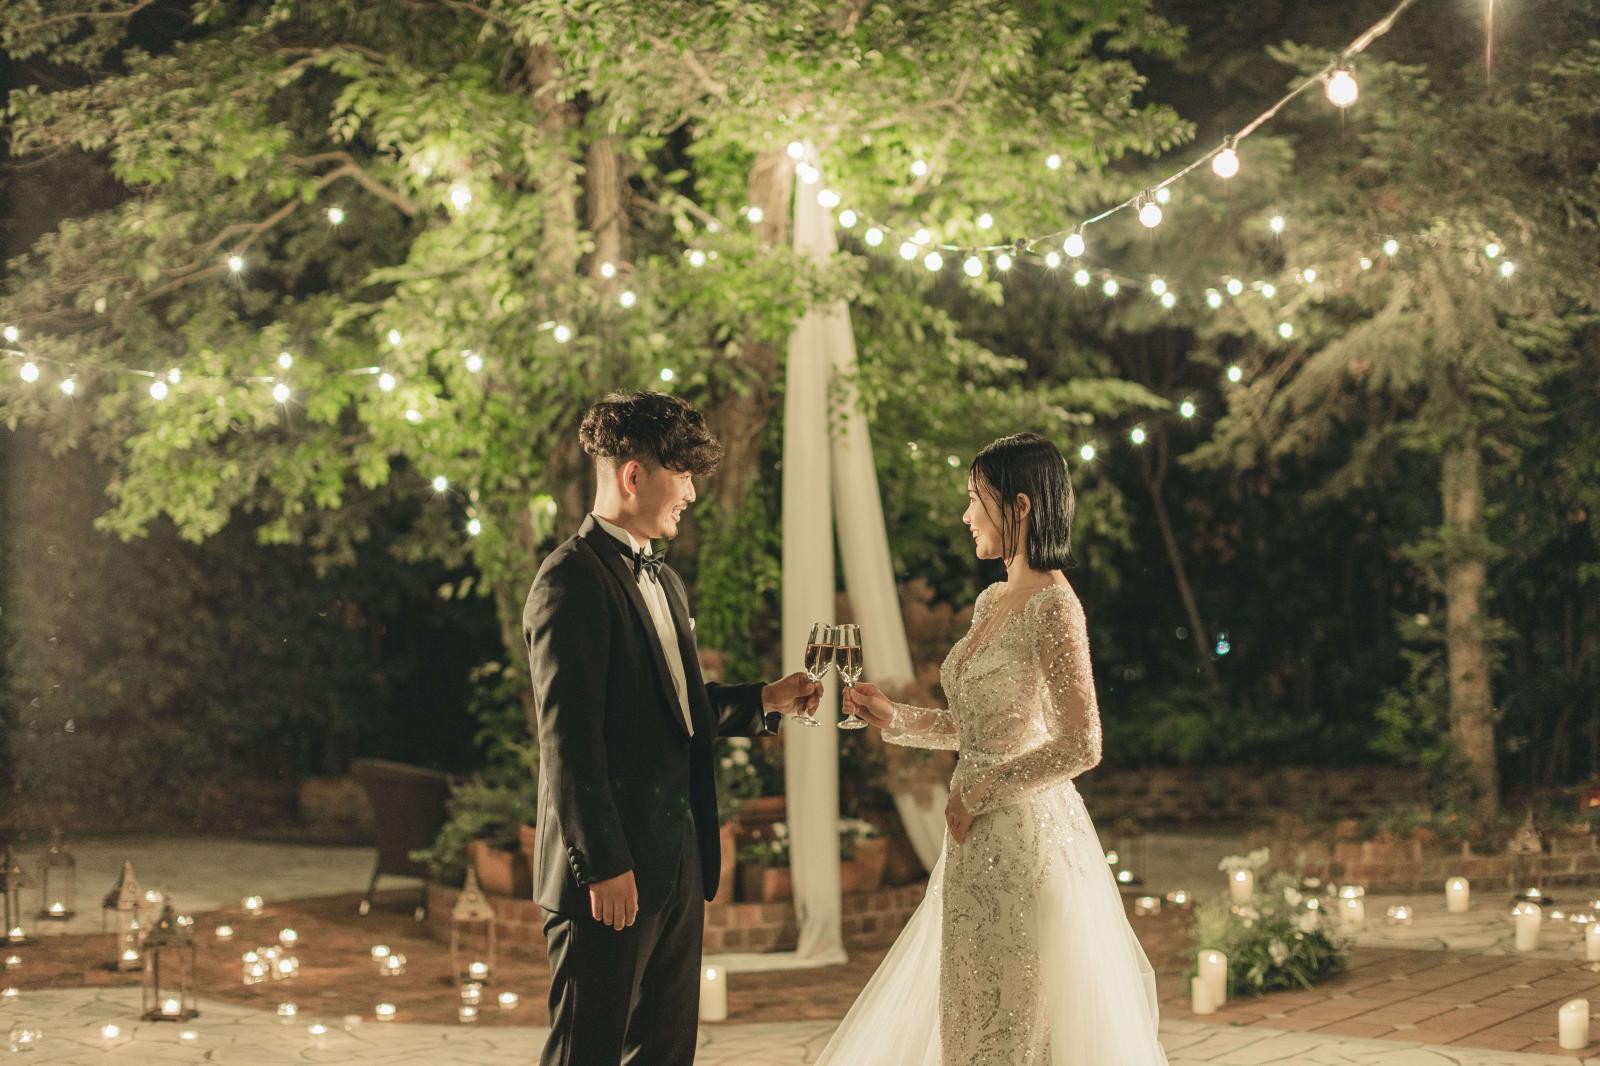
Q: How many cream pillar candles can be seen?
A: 9